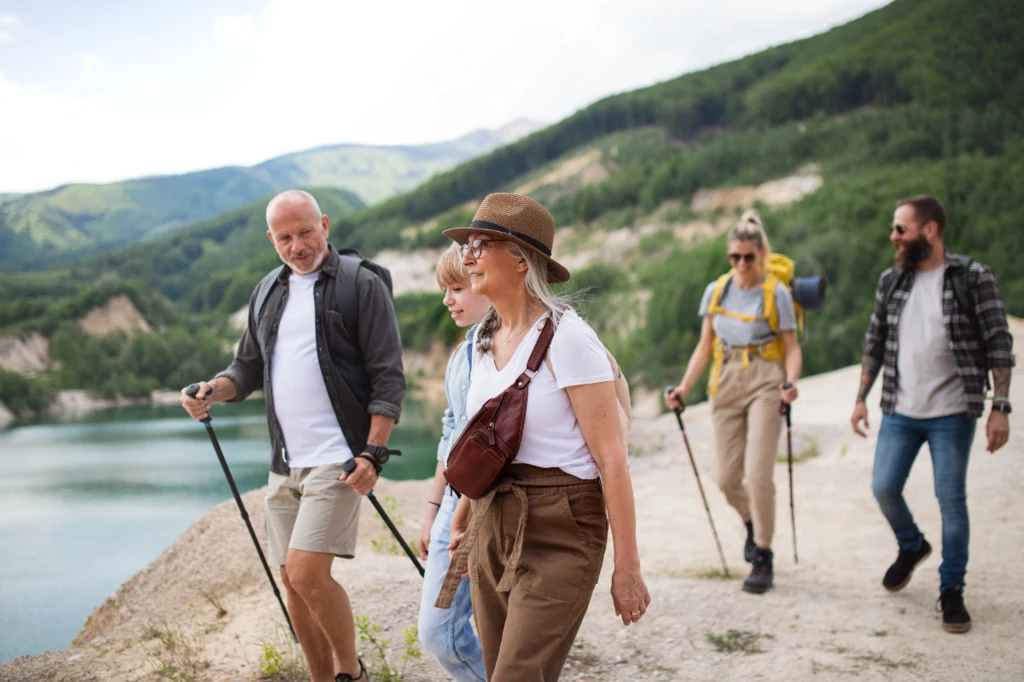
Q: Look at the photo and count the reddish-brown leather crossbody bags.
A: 1